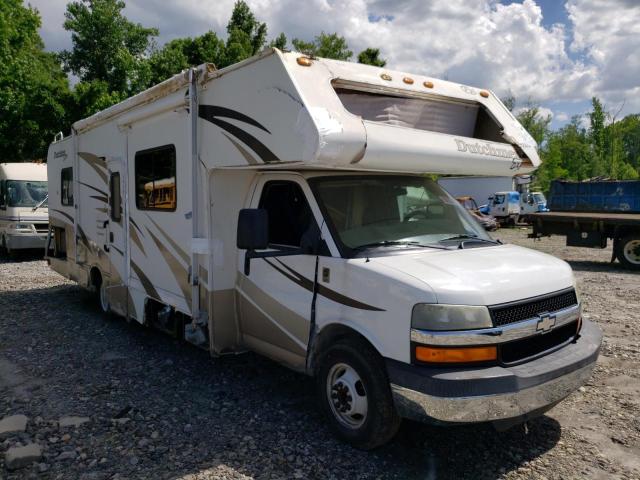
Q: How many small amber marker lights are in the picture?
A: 5